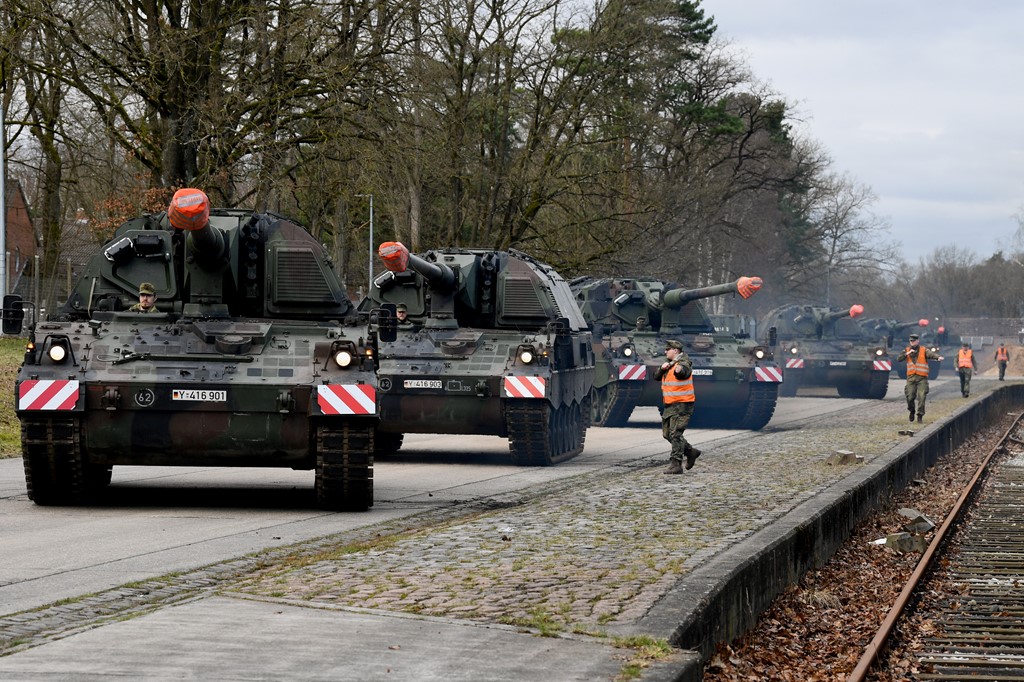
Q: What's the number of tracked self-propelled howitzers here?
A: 6